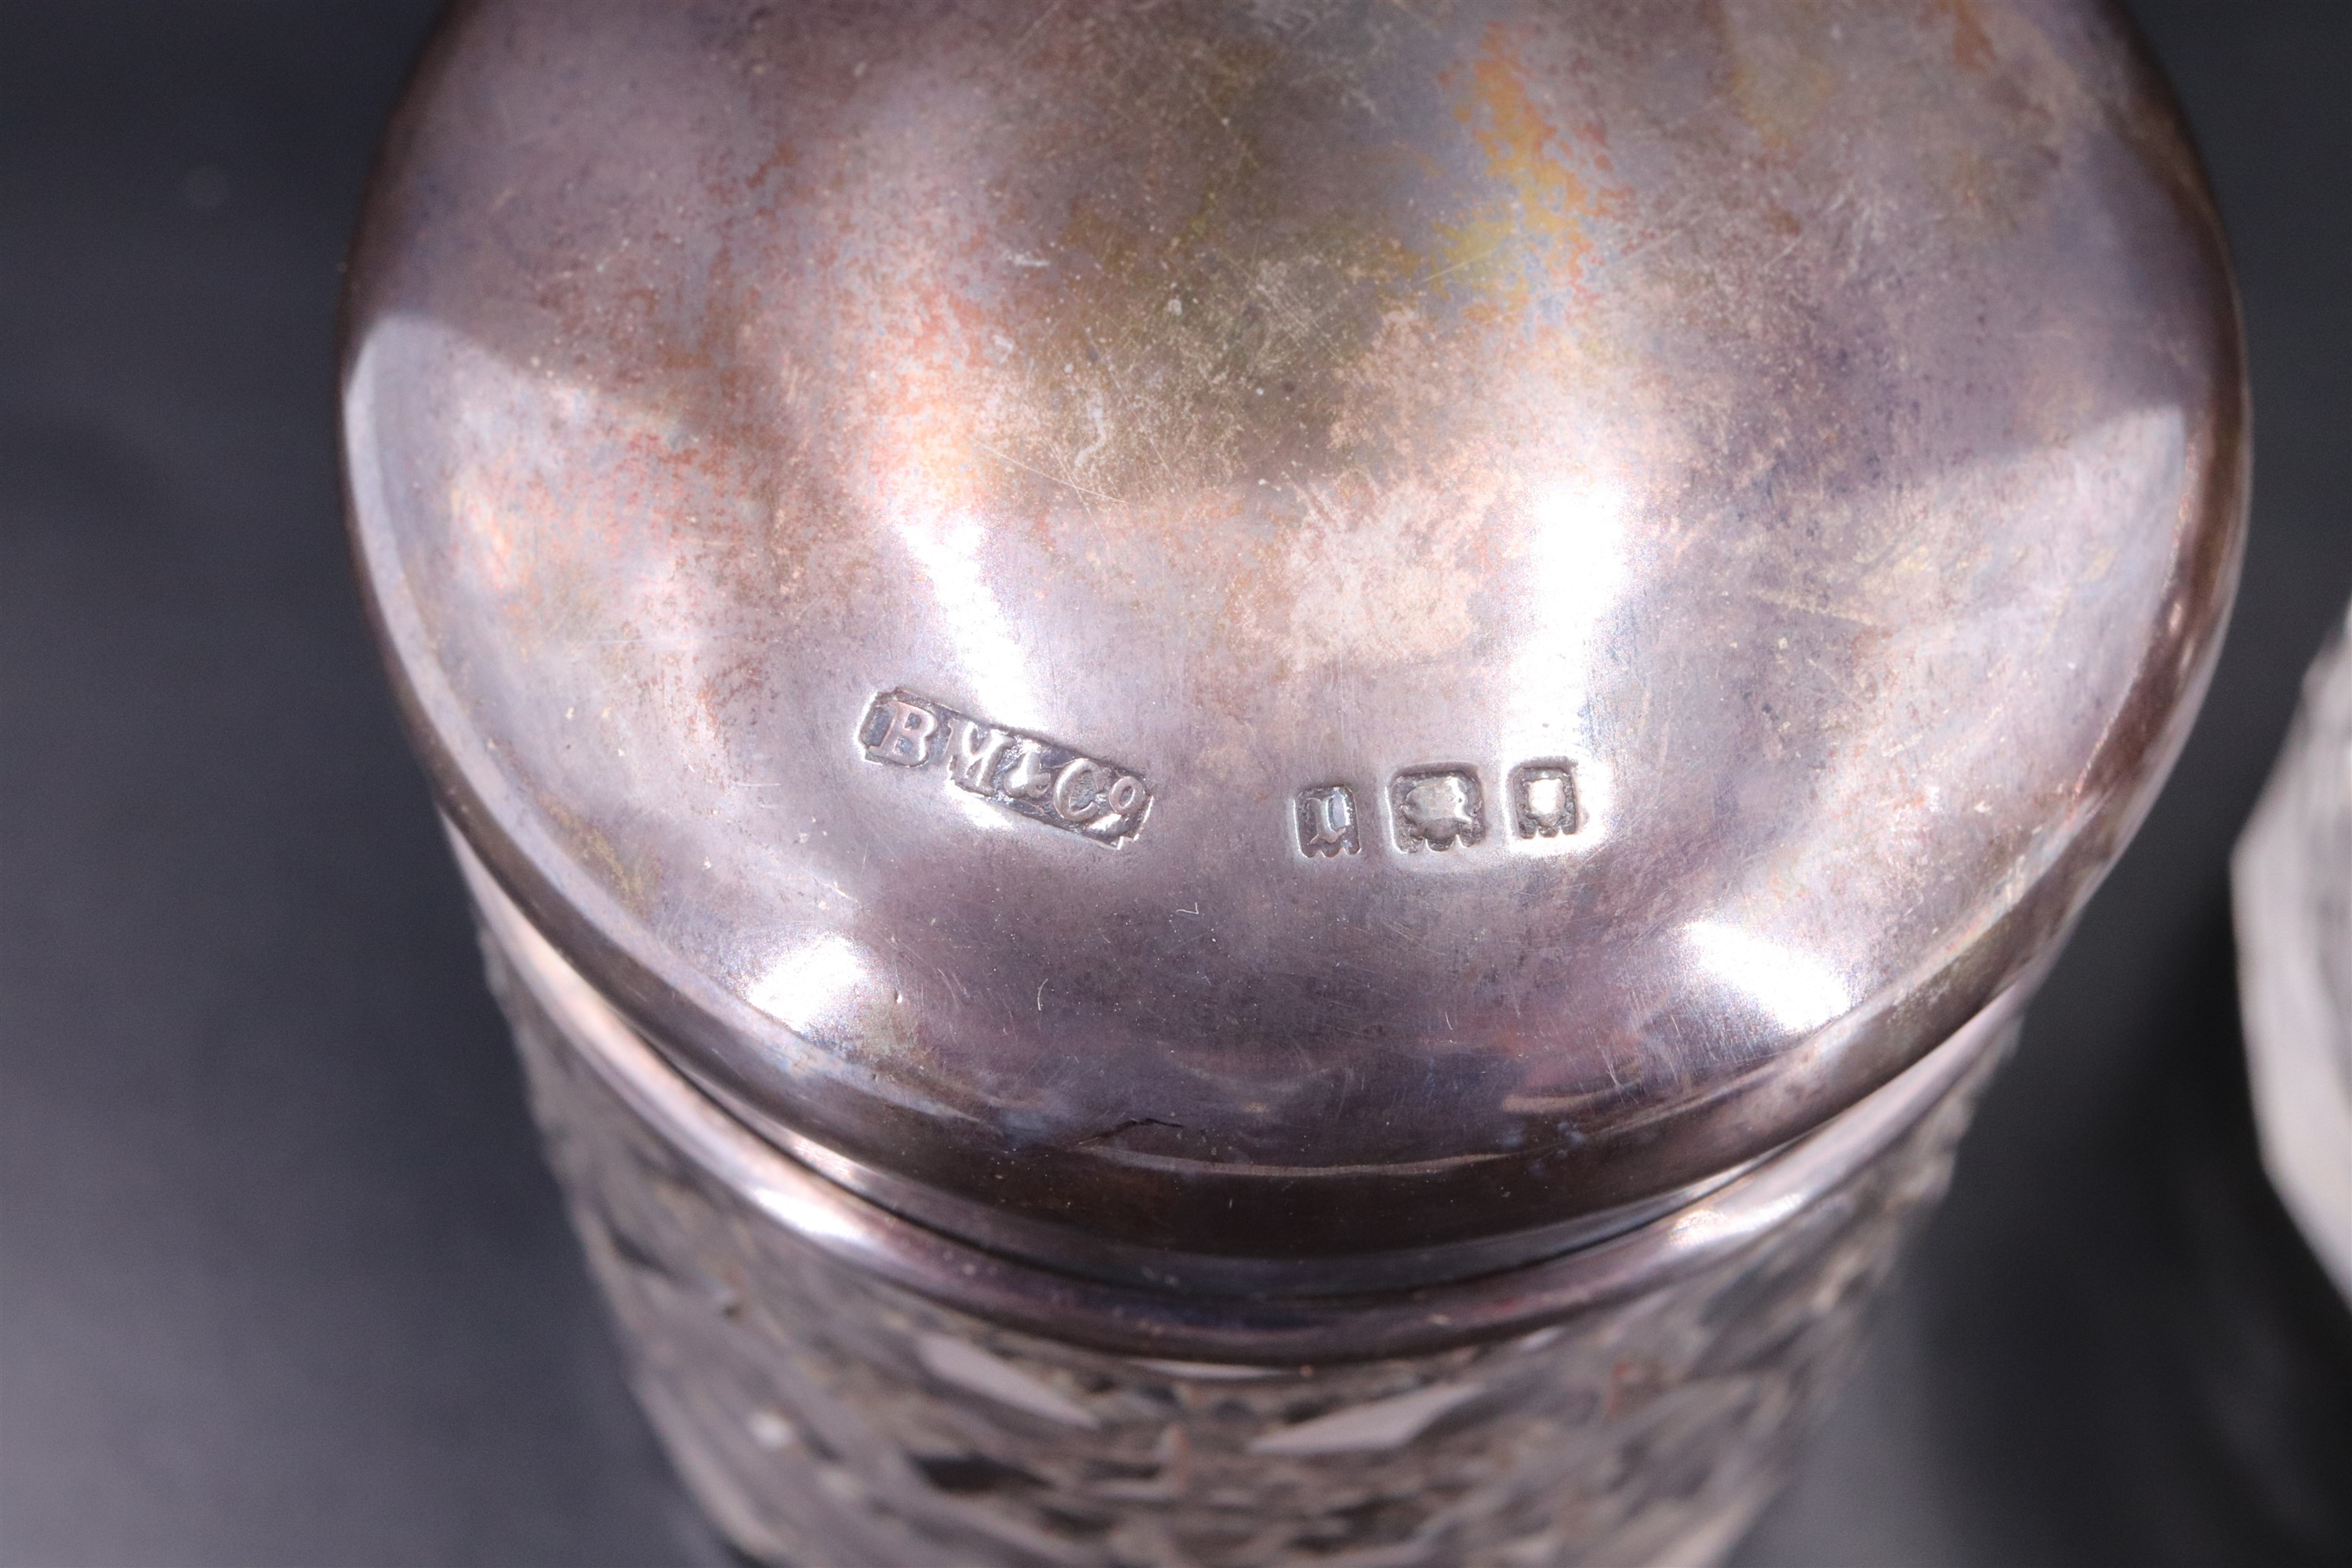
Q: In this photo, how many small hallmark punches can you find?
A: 3